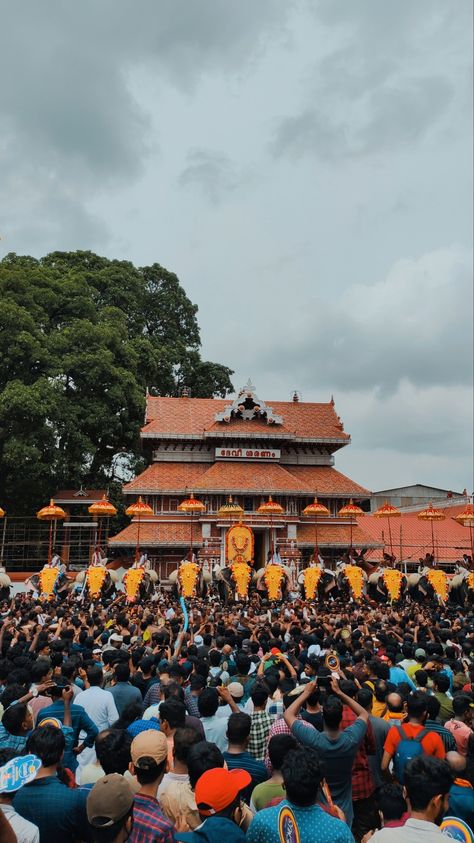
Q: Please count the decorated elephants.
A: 11